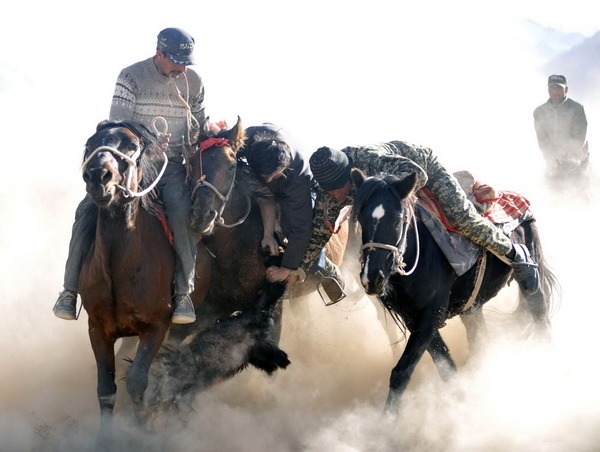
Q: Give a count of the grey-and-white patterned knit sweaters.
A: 1